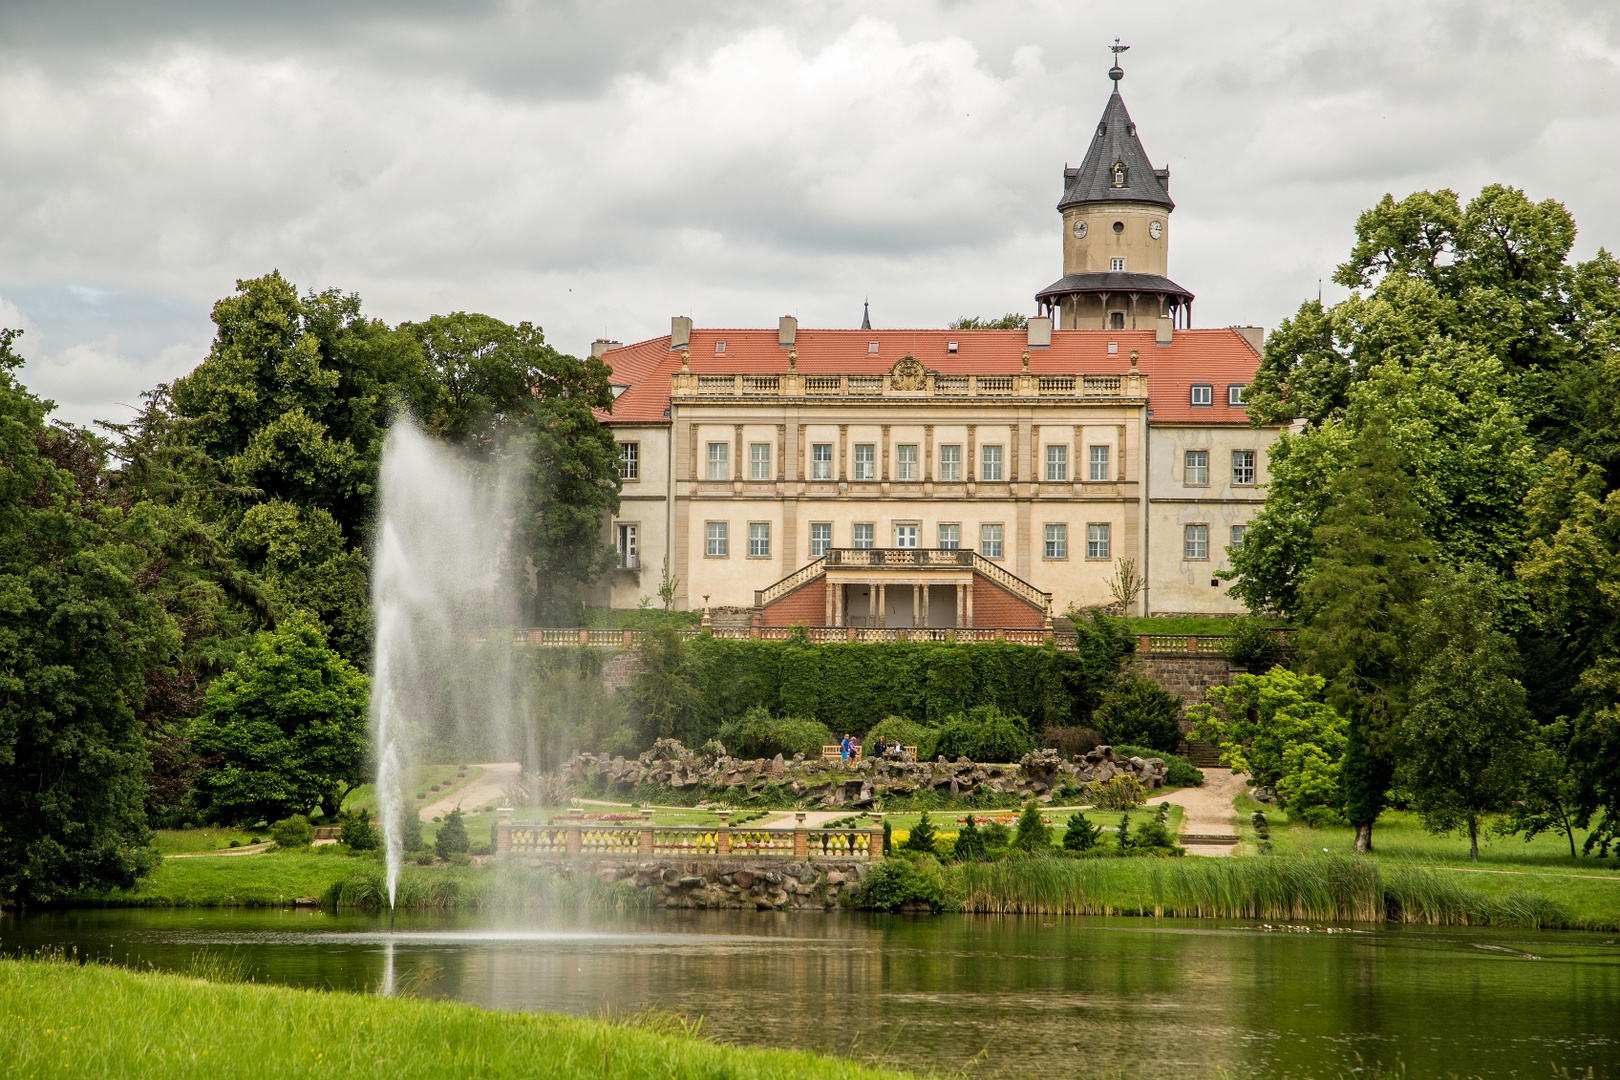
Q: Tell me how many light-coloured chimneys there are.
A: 6